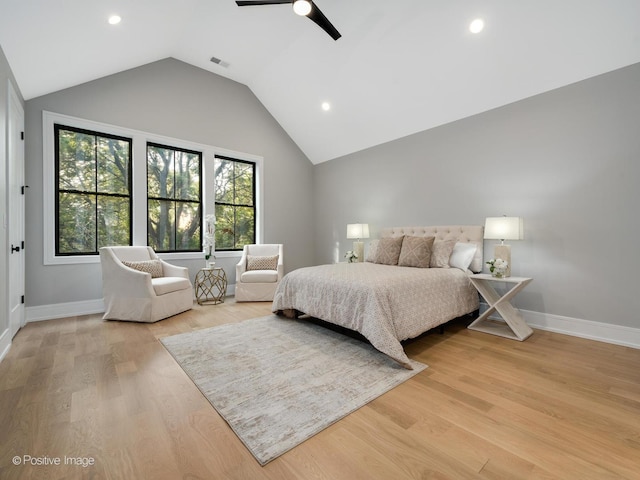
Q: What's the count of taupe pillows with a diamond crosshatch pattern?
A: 2